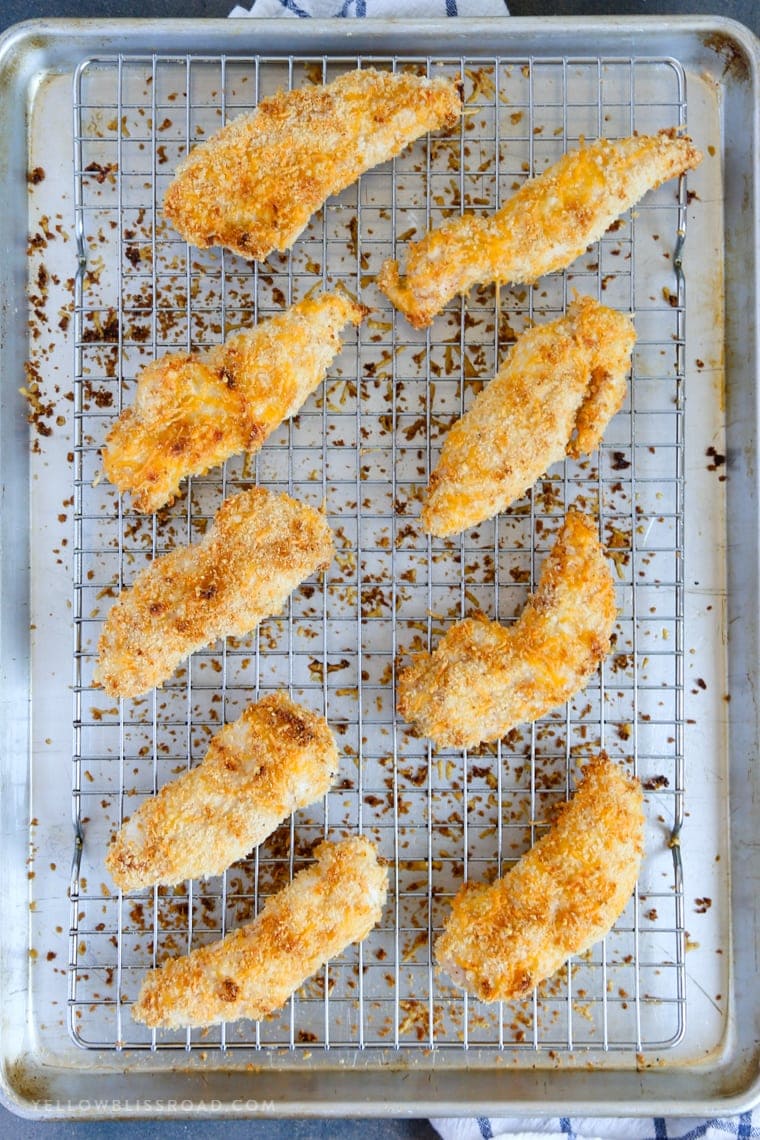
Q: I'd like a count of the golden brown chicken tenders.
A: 9